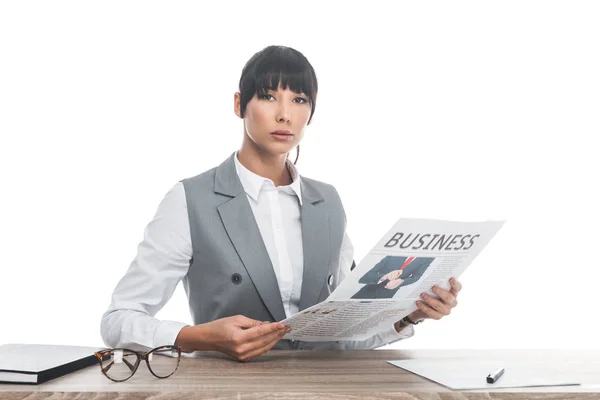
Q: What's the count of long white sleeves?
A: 2